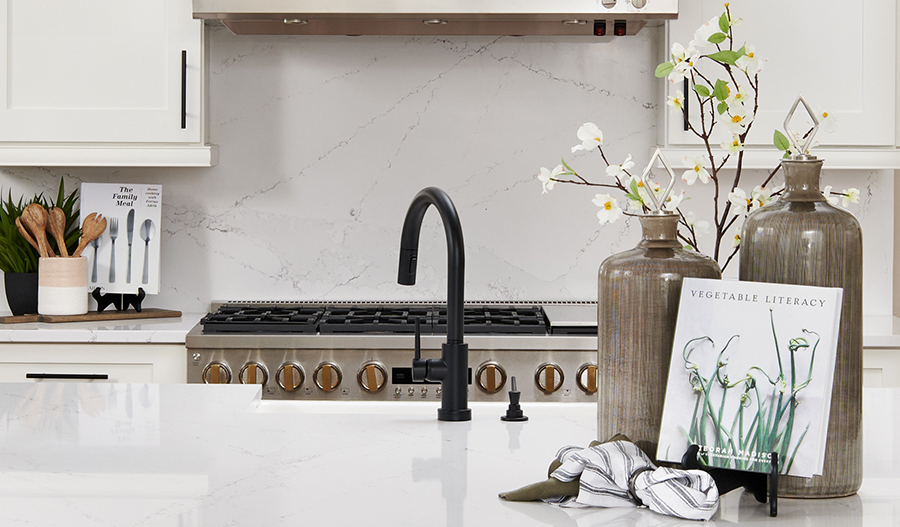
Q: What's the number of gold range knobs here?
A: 8